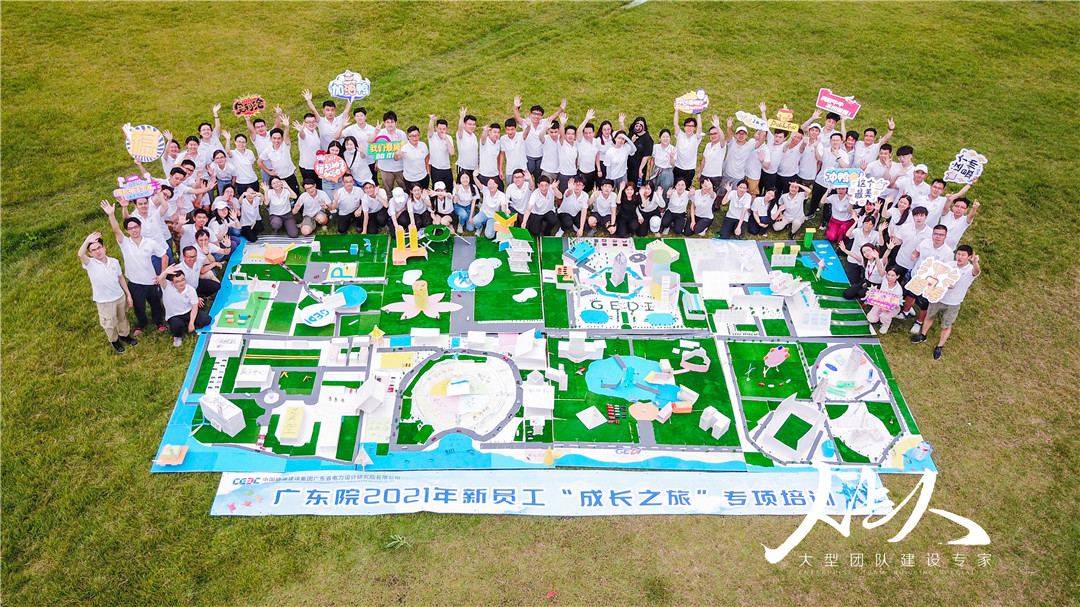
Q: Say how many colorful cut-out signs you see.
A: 15